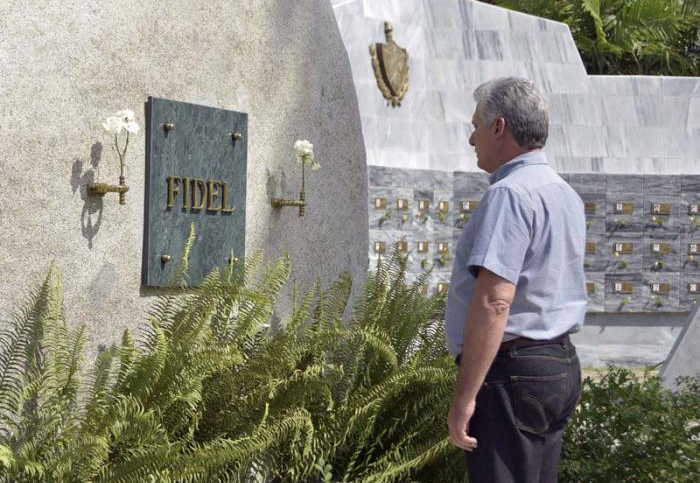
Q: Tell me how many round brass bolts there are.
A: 4